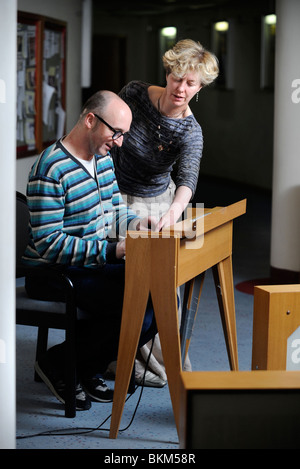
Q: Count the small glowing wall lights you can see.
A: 3